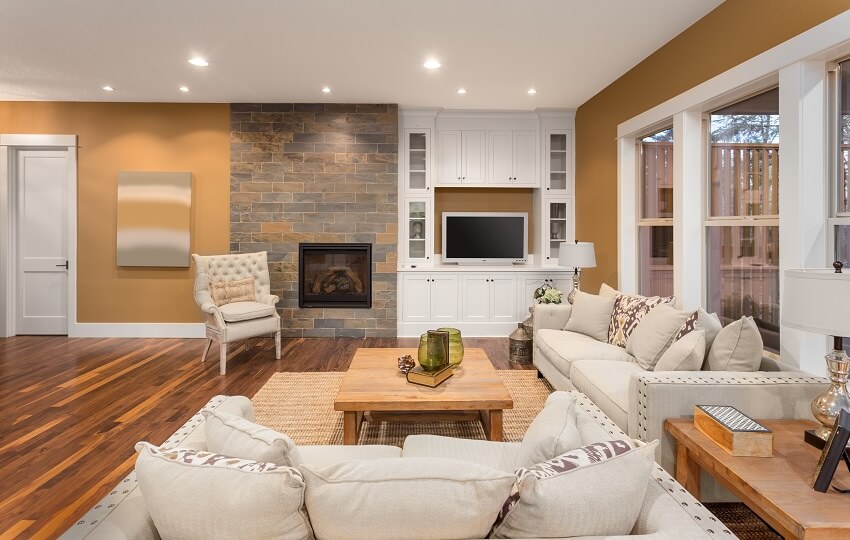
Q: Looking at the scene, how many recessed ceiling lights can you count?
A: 7